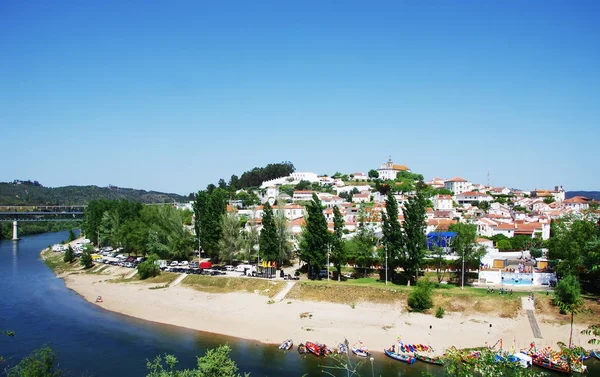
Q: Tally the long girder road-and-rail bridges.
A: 1